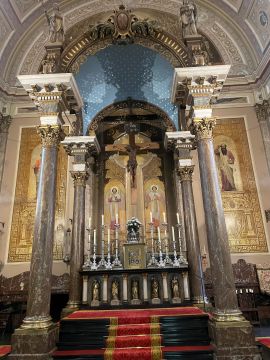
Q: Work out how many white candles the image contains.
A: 10